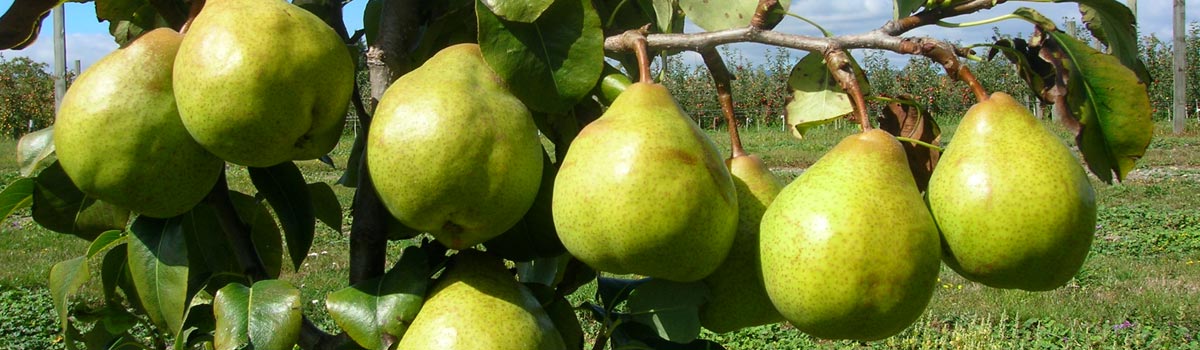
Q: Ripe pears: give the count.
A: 8